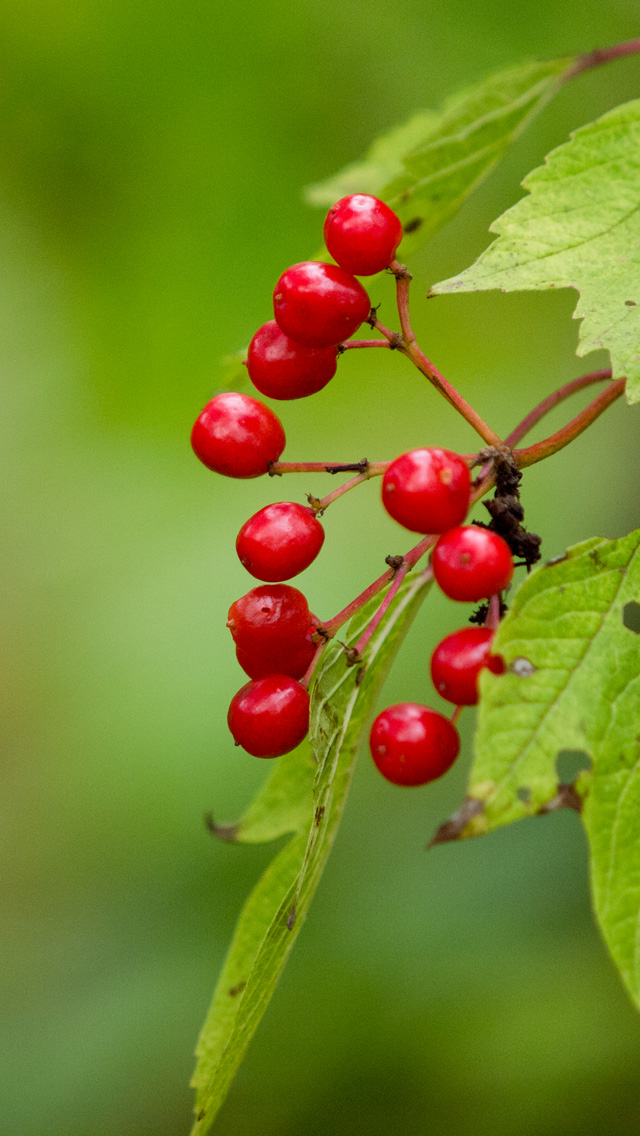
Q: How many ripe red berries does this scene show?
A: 12